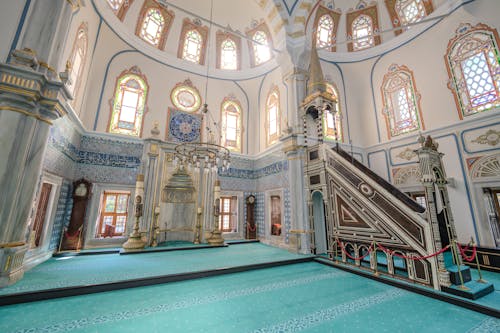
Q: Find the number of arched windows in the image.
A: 15